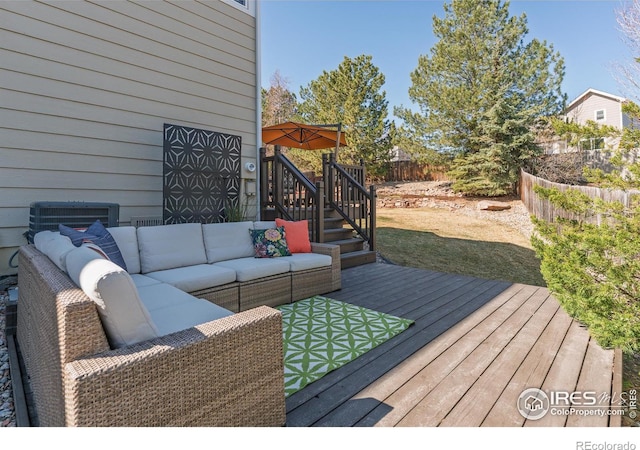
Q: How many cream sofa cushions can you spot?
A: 12